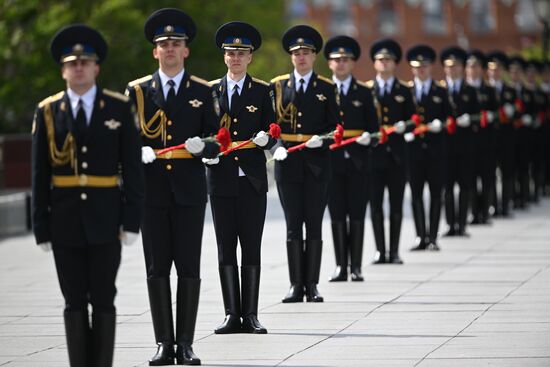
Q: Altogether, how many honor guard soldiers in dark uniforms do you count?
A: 13